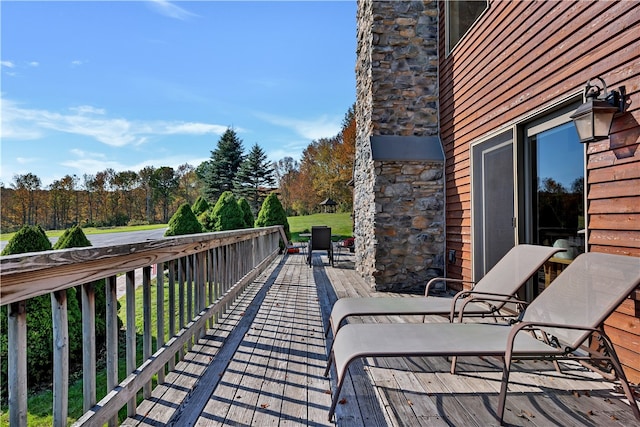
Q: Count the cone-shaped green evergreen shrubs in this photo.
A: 7